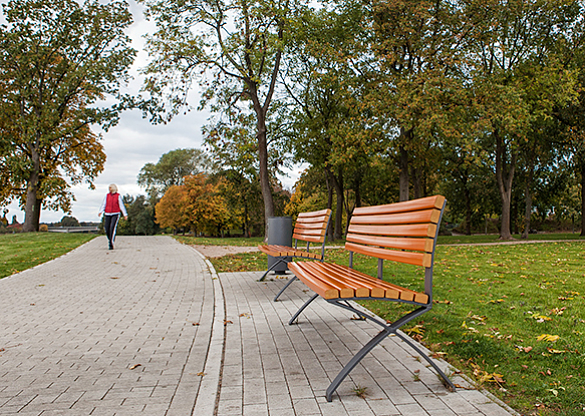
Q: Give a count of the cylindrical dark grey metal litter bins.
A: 1